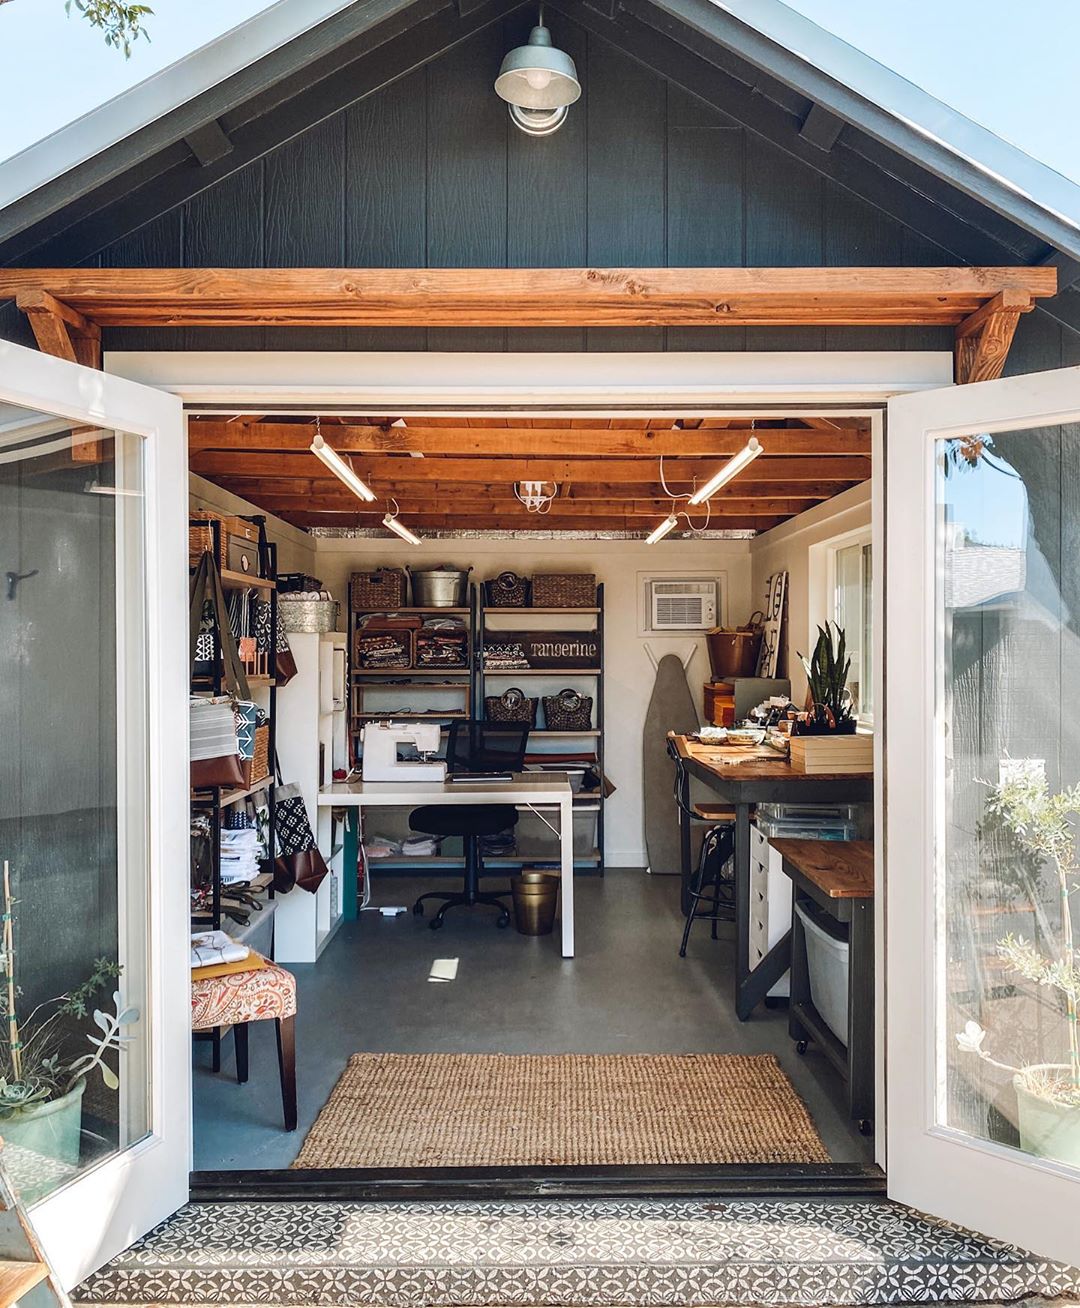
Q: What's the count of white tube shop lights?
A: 4